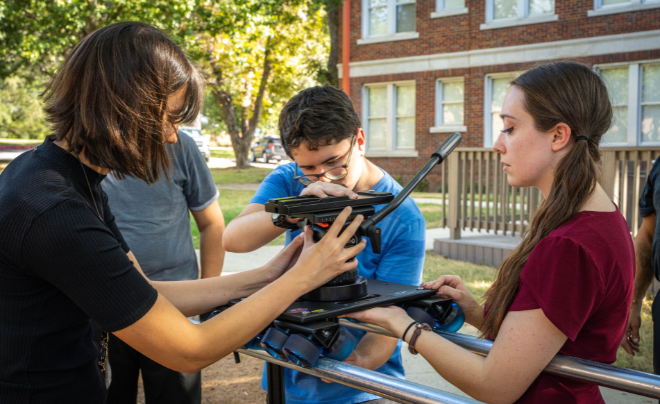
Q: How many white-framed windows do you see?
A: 8